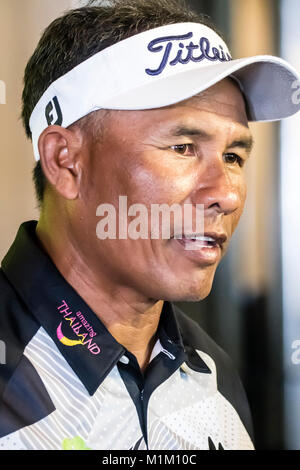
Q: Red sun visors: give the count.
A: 0